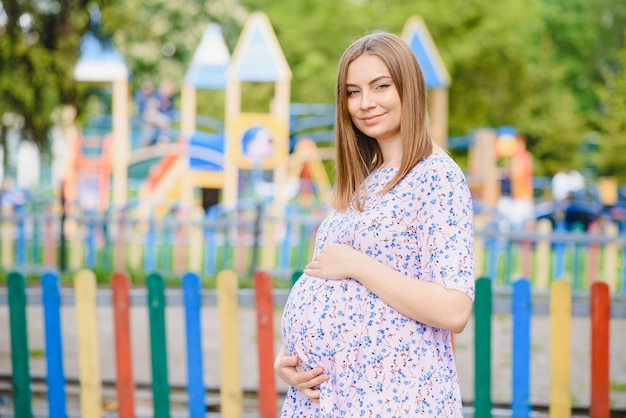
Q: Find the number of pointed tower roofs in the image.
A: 4